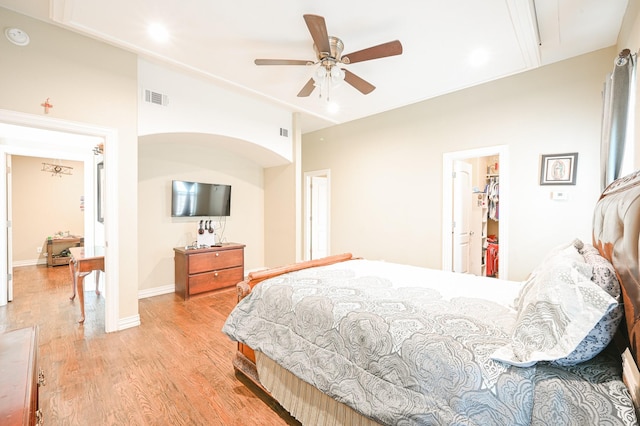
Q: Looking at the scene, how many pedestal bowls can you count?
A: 0